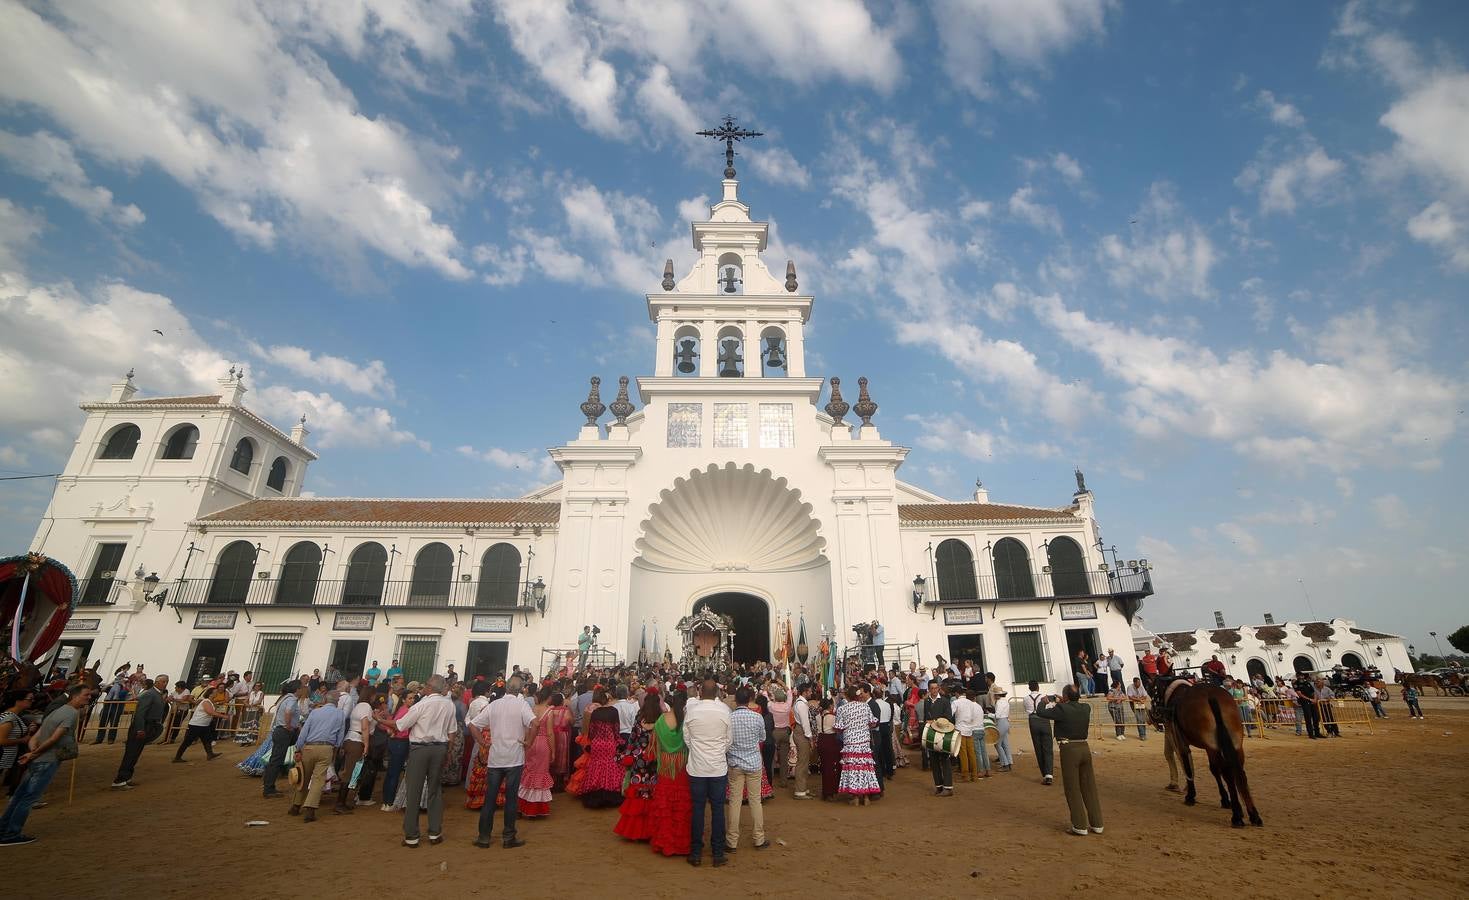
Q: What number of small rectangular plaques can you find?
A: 6